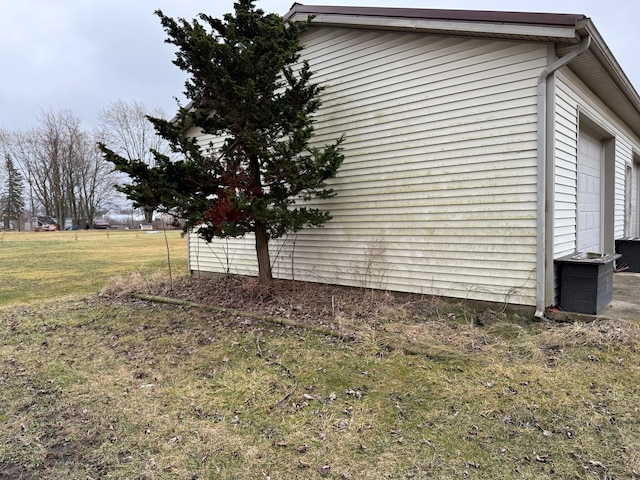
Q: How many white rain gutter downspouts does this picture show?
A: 1